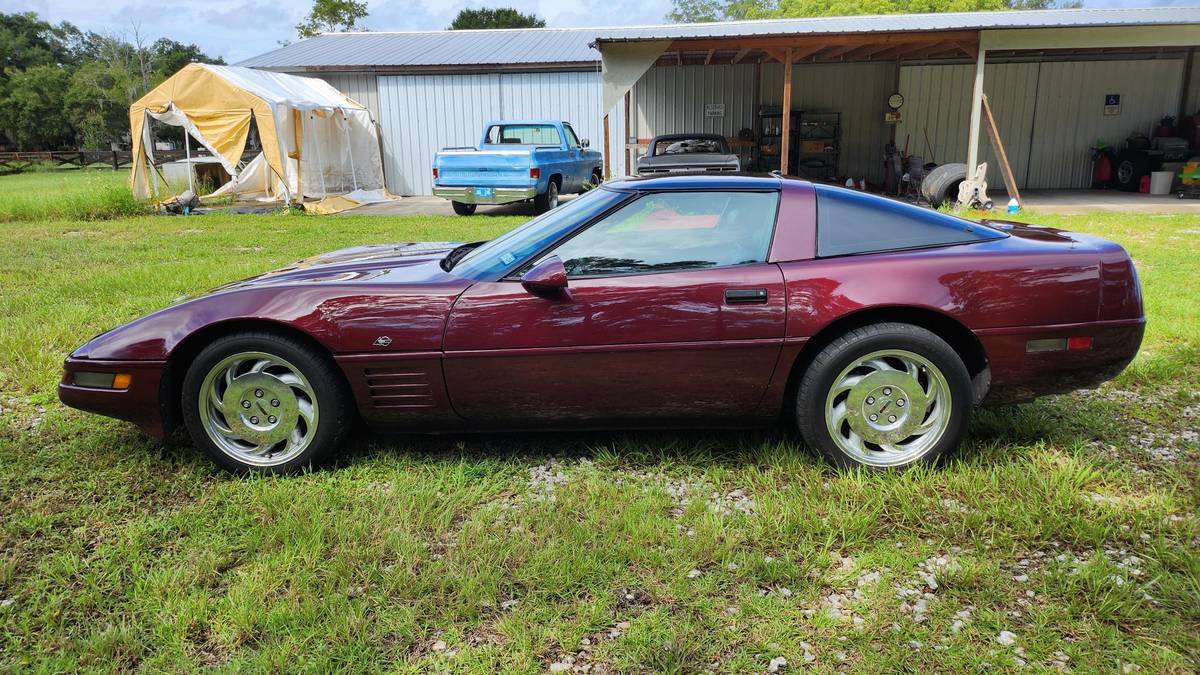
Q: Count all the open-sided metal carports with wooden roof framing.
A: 1